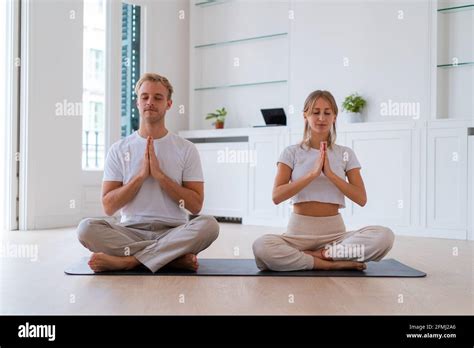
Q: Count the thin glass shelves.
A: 5